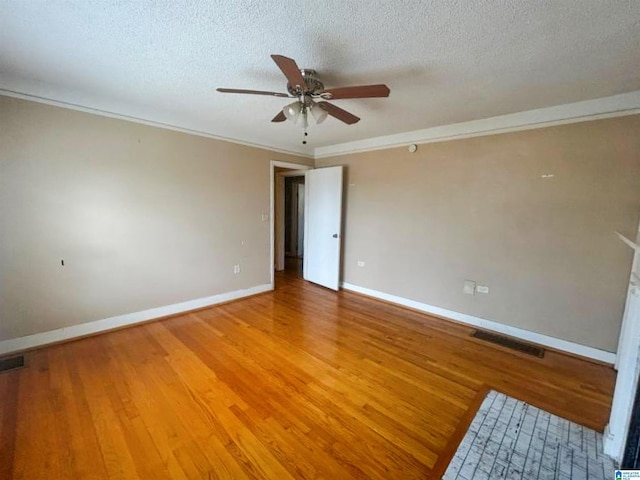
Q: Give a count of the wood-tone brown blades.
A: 5